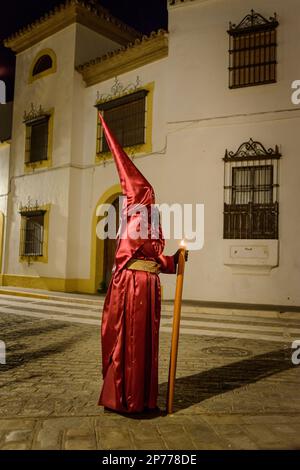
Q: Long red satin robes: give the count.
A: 1